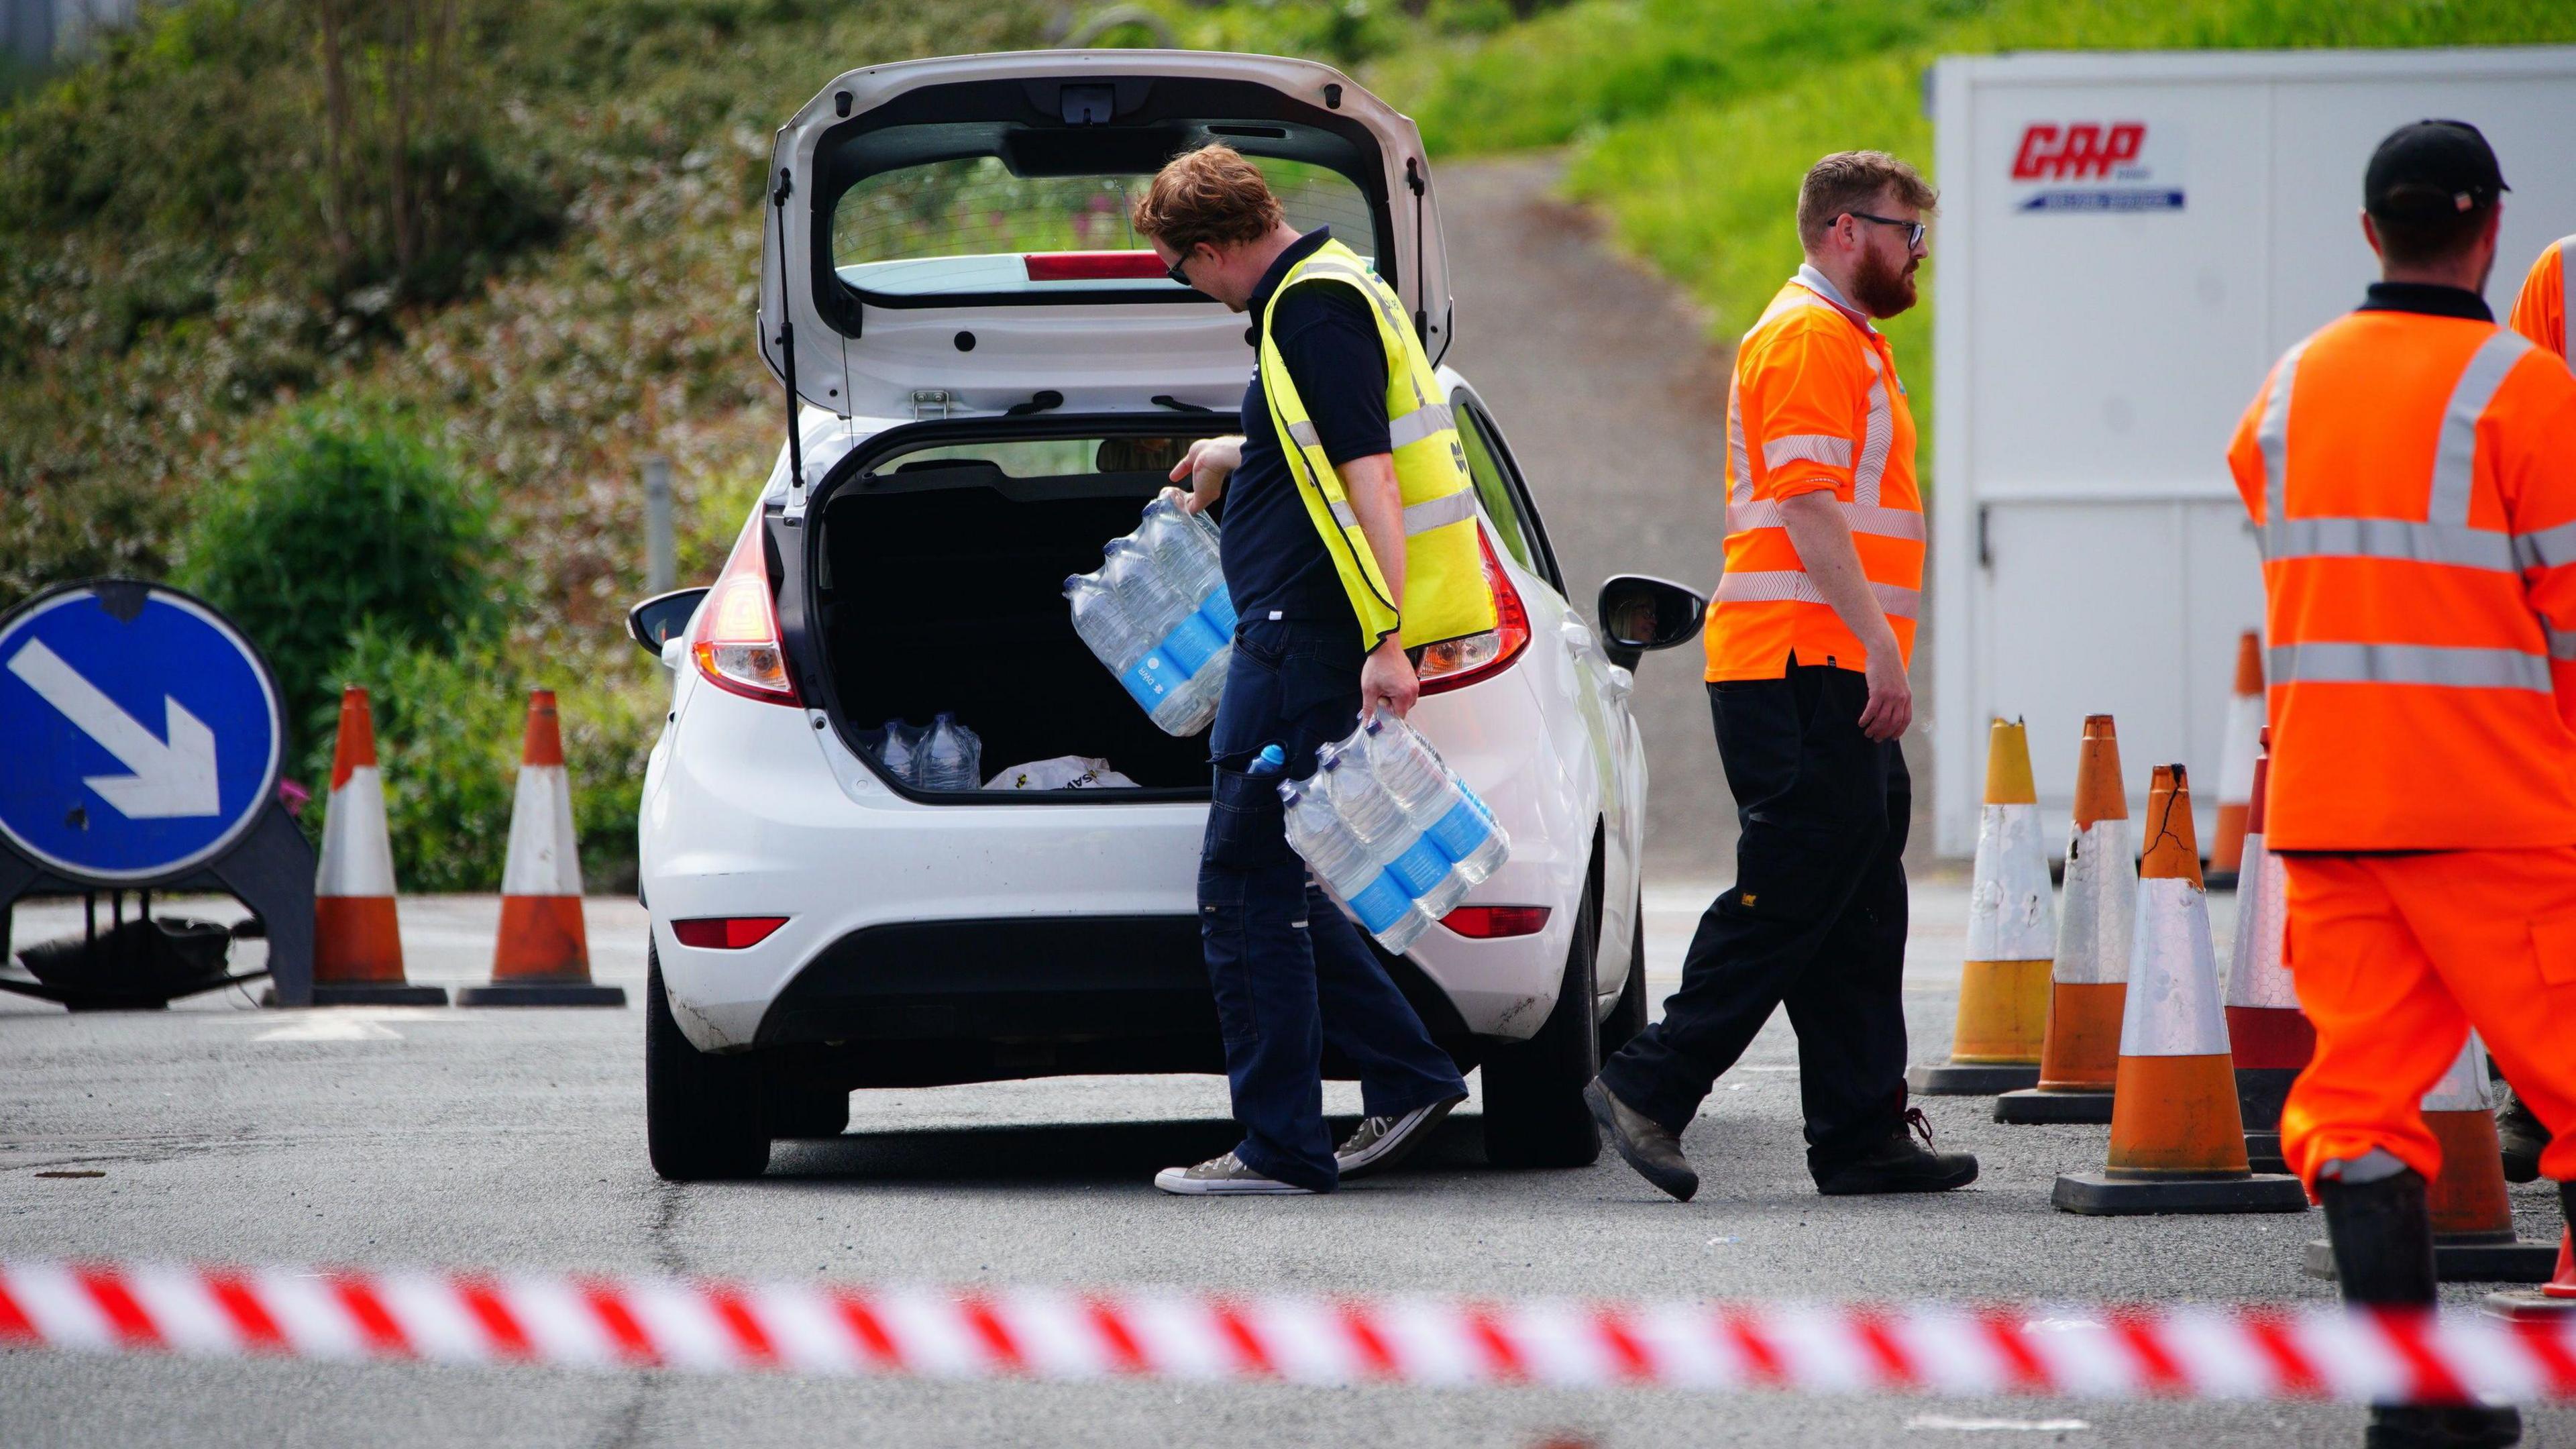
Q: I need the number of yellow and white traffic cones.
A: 1